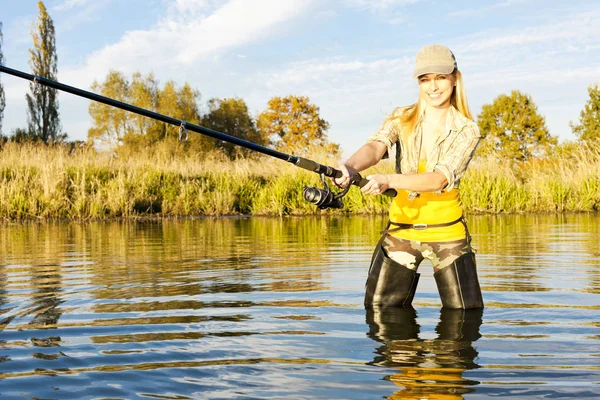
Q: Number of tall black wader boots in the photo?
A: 2